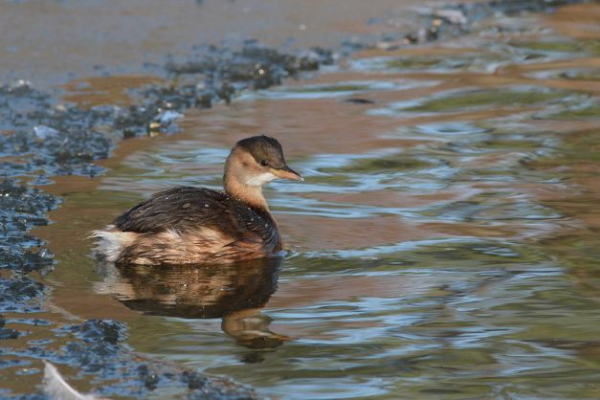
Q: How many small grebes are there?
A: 1